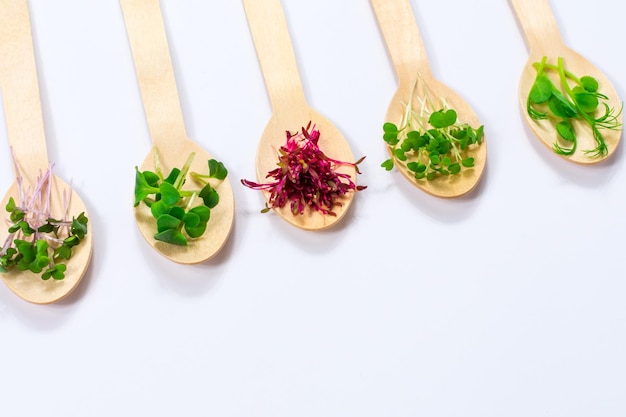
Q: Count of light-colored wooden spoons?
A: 5